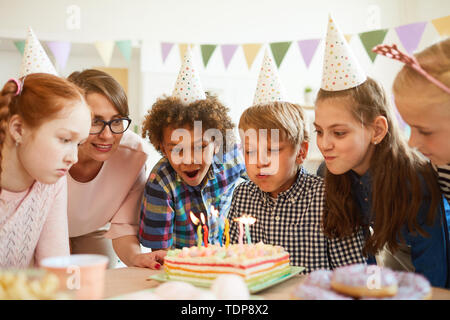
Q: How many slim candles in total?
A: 6